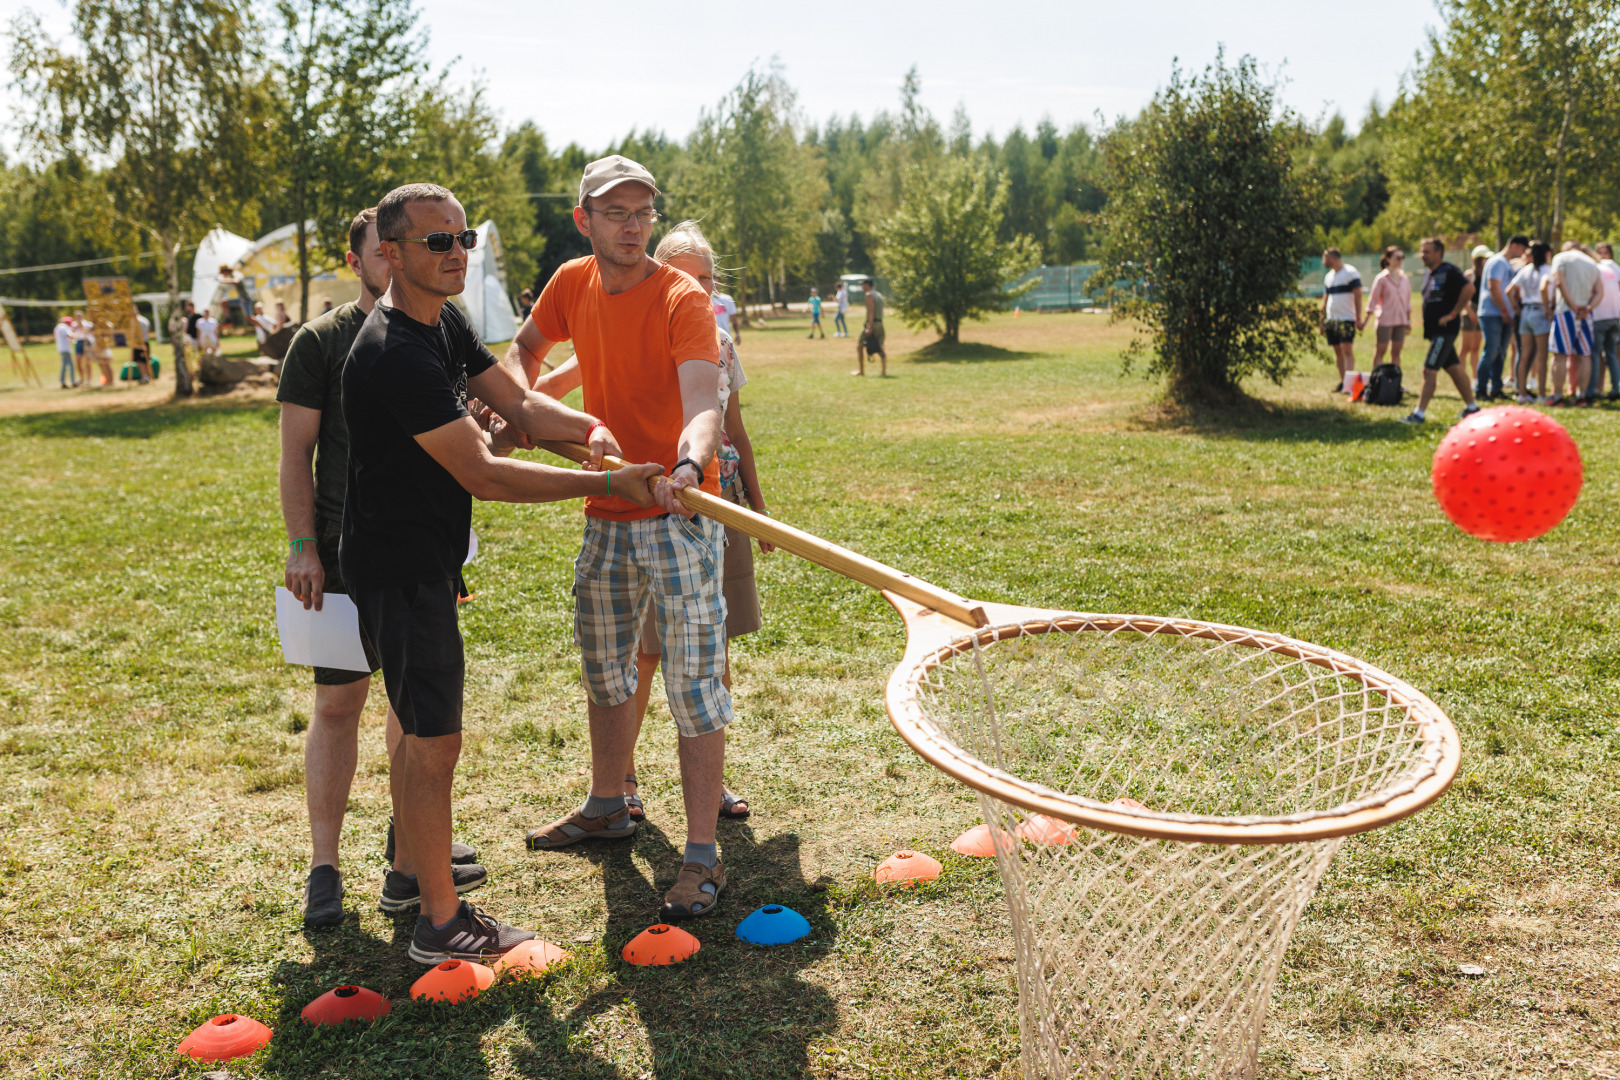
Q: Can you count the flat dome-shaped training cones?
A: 10